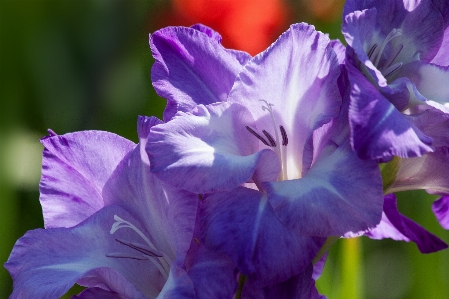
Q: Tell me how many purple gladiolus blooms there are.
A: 3